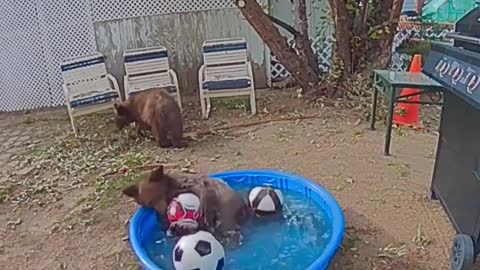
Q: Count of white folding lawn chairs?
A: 3